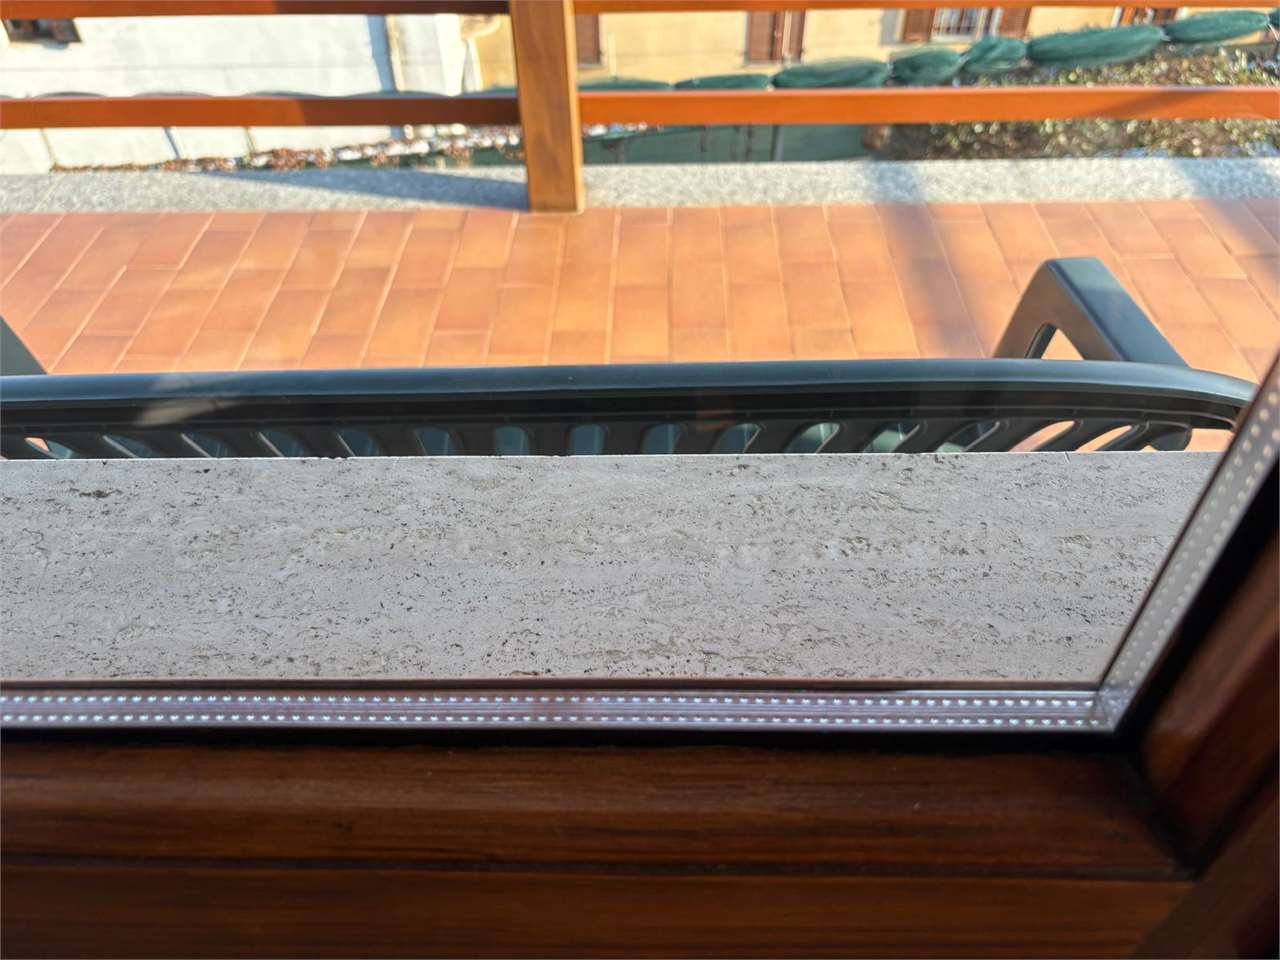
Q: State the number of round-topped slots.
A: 15